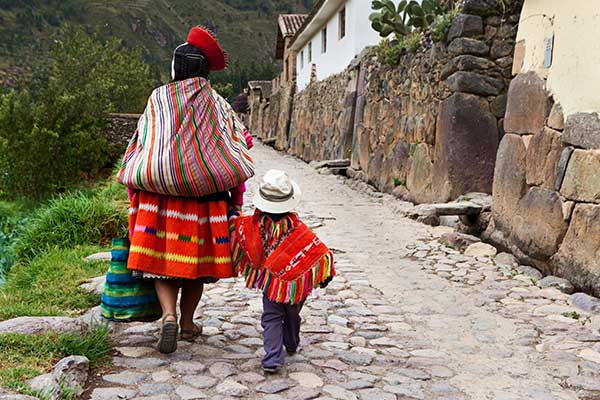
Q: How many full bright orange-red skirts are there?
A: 1